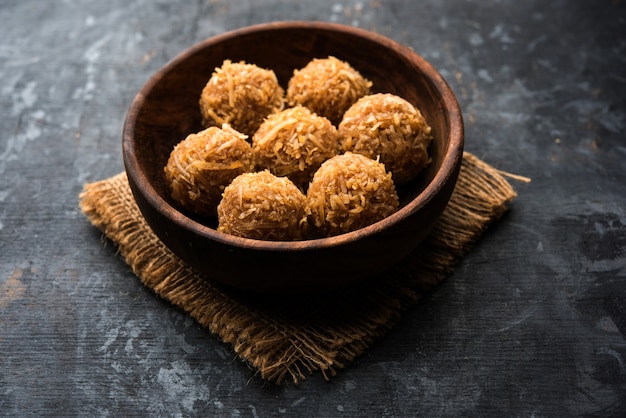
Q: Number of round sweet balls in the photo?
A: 7